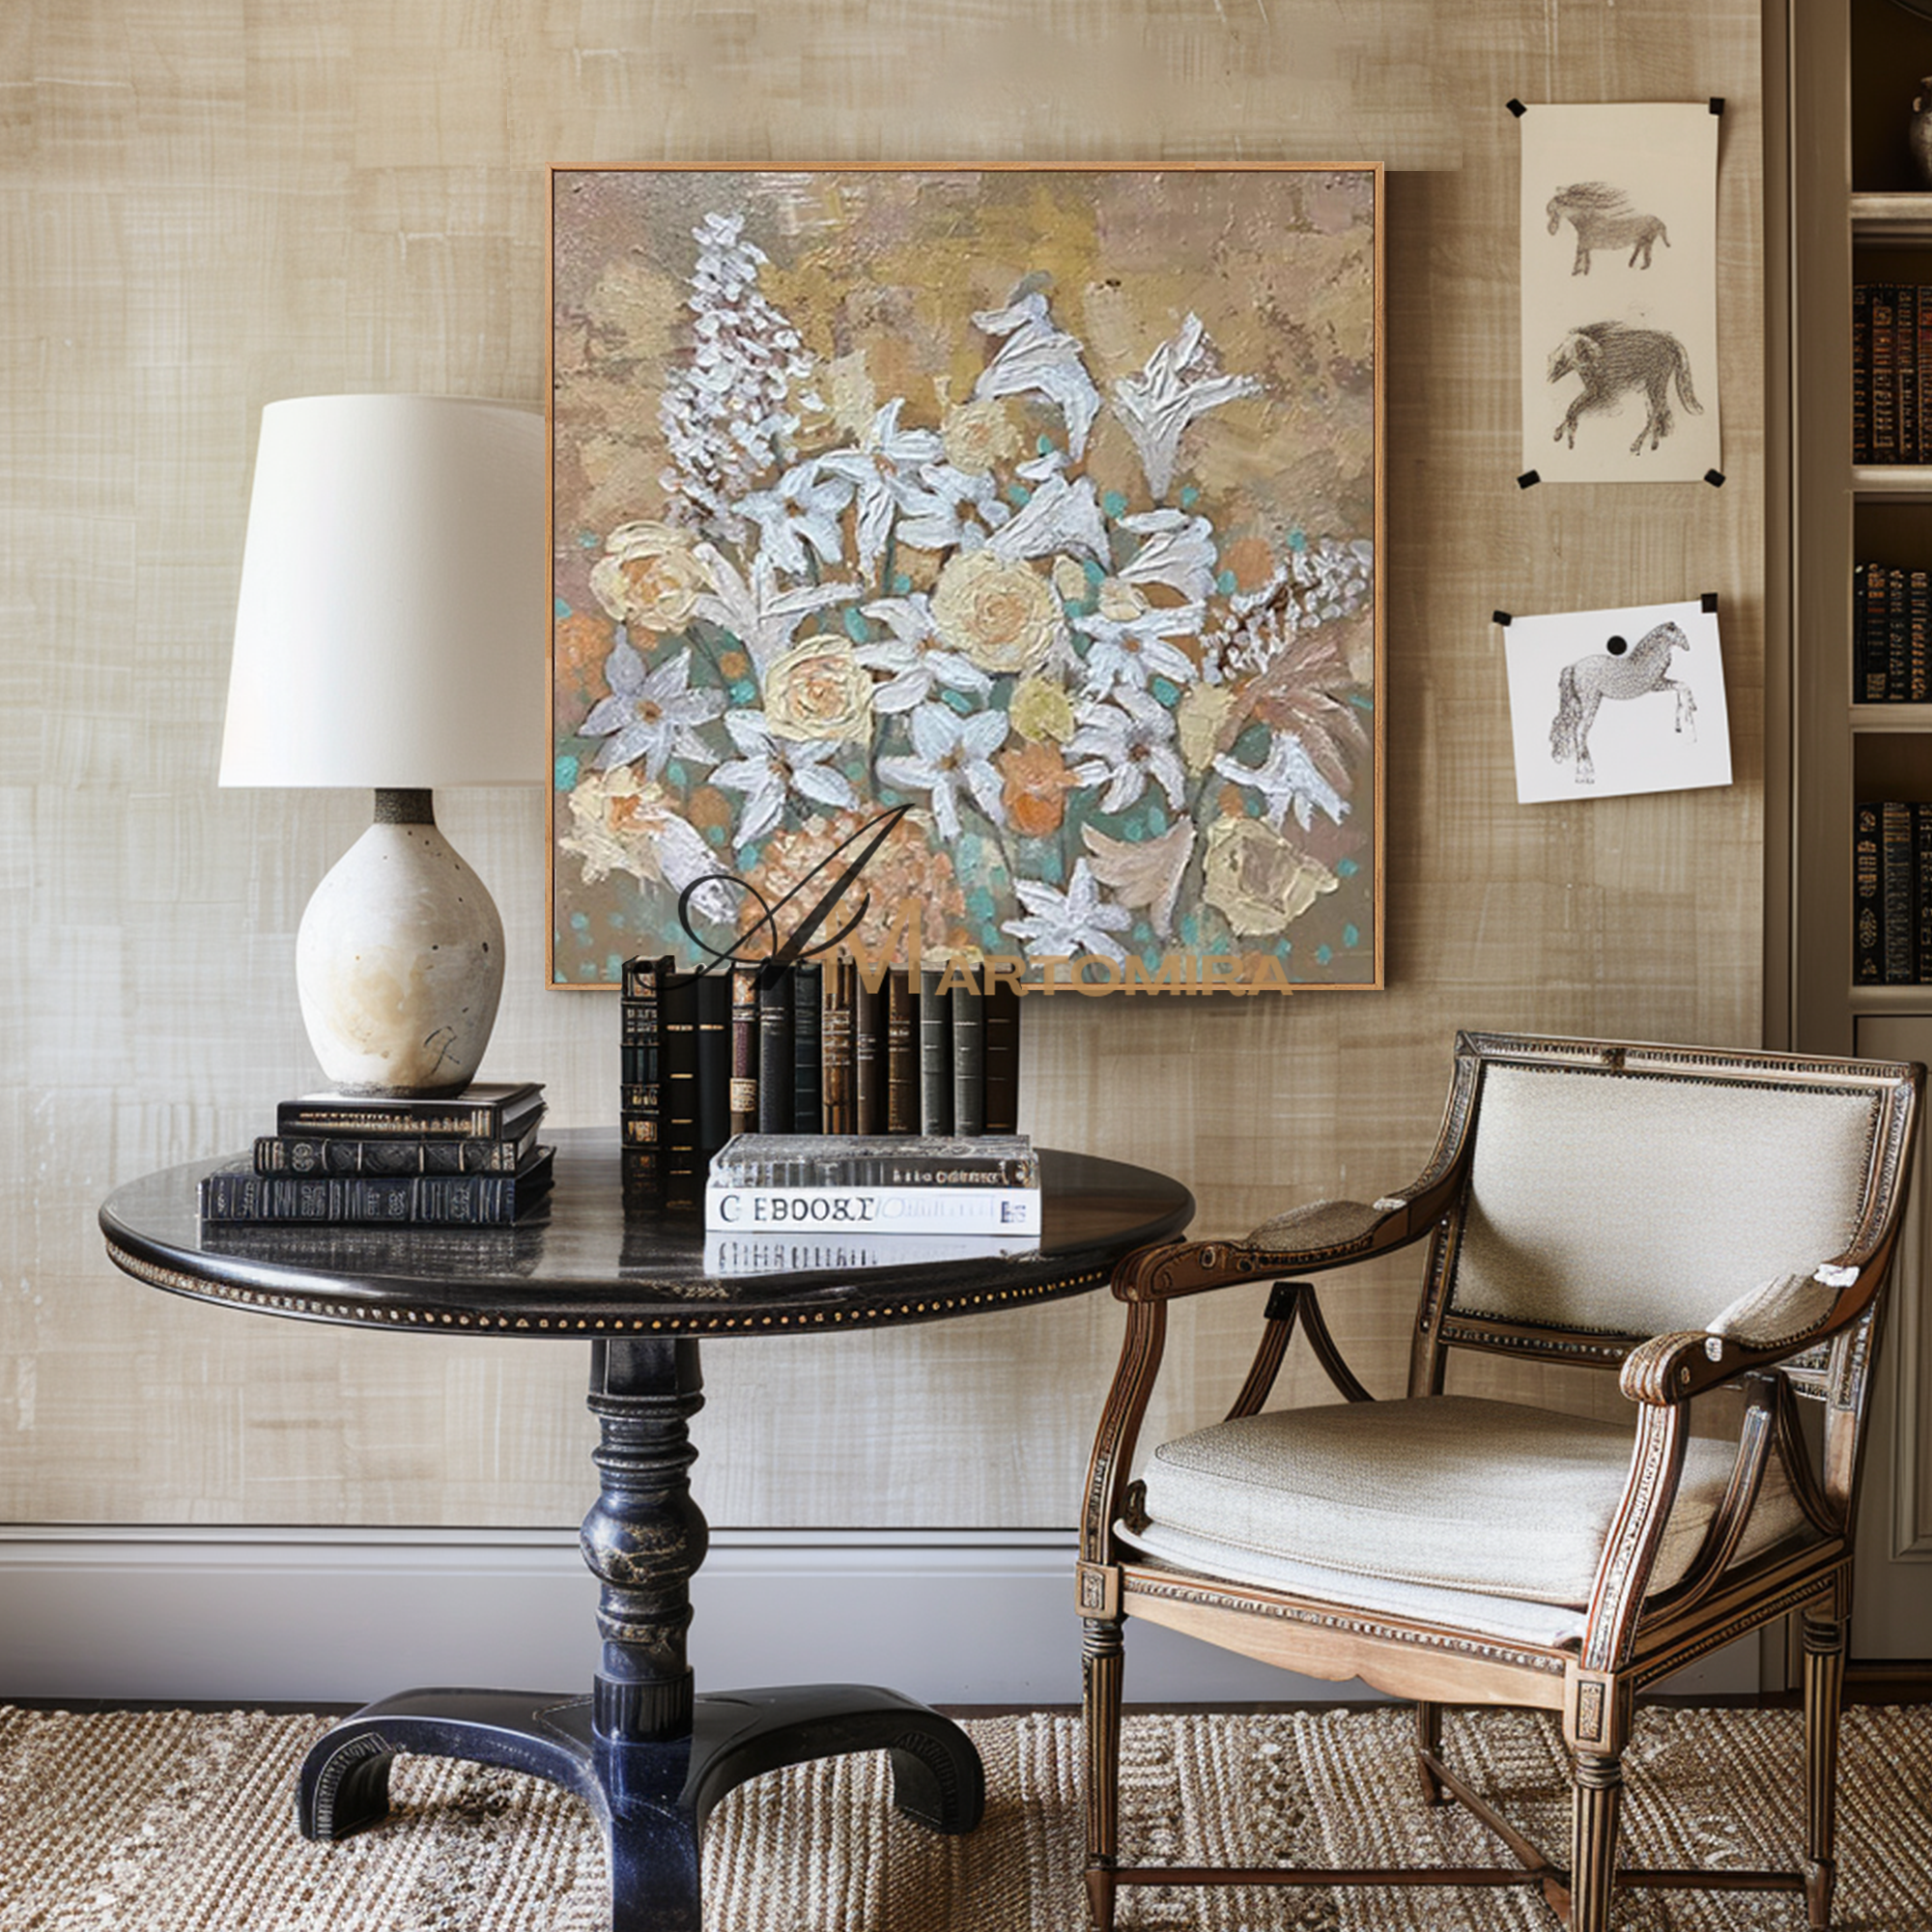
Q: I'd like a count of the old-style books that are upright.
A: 12